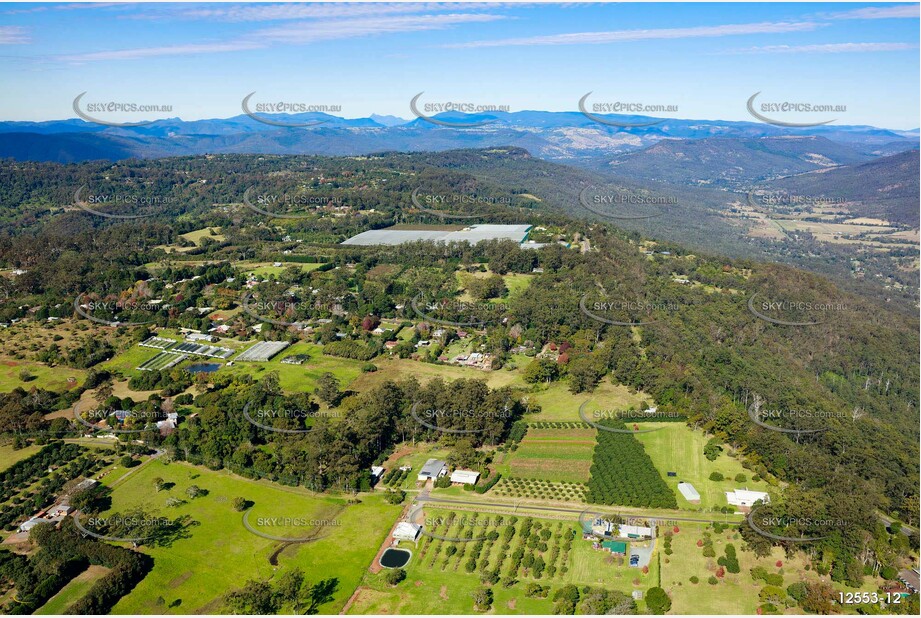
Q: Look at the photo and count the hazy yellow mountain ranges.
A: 0